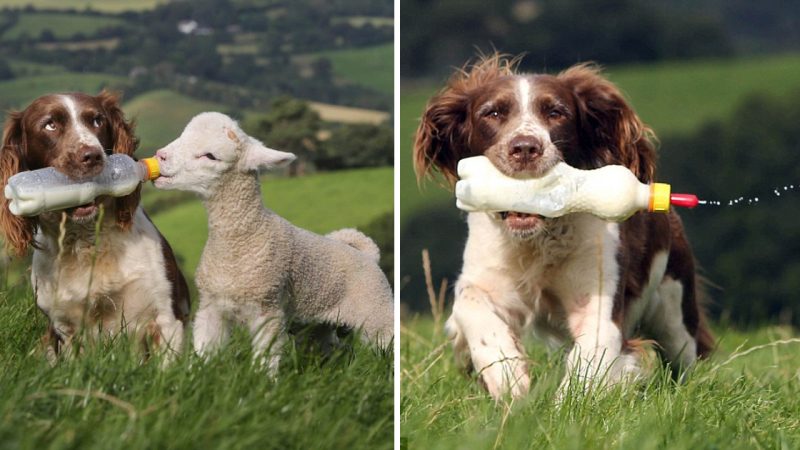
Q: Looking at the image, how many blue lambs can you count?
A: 0